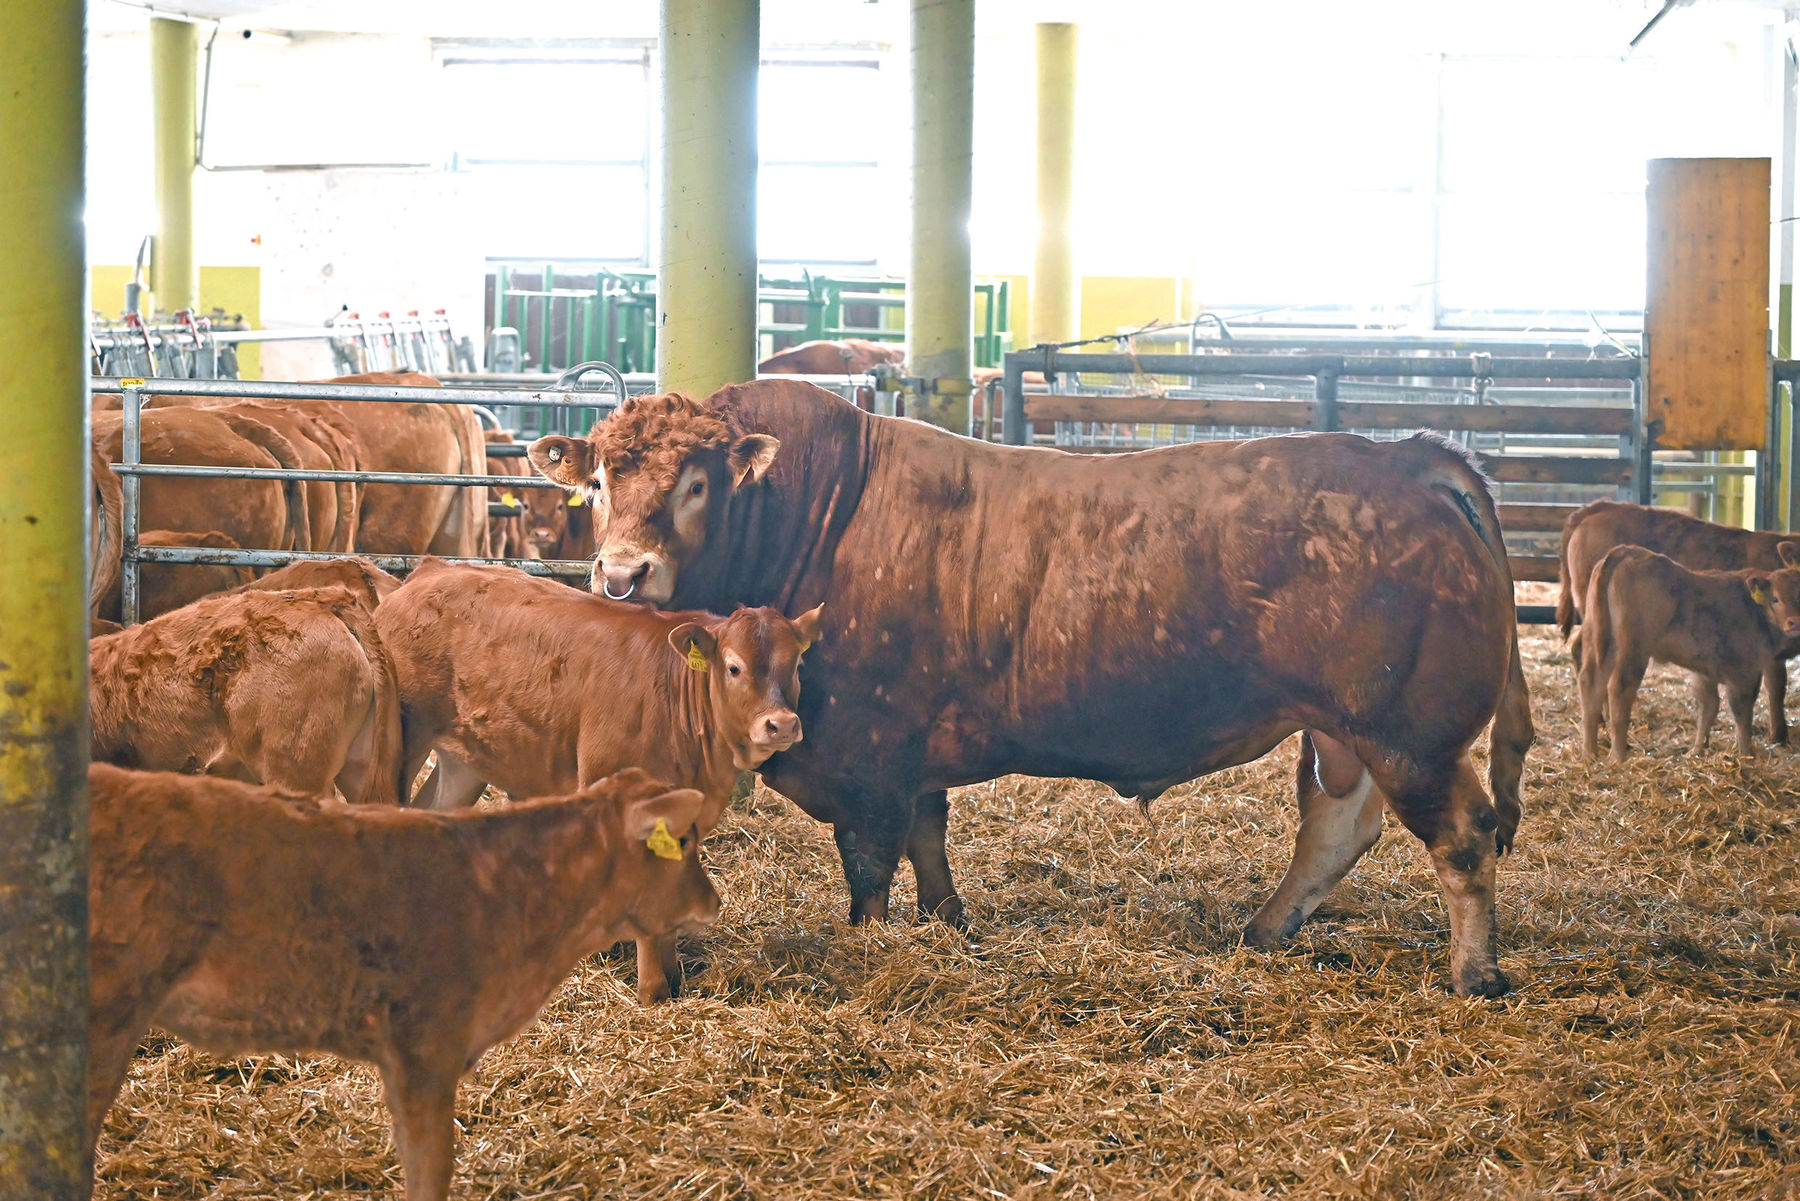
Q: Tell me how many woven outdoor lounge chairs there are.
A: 0